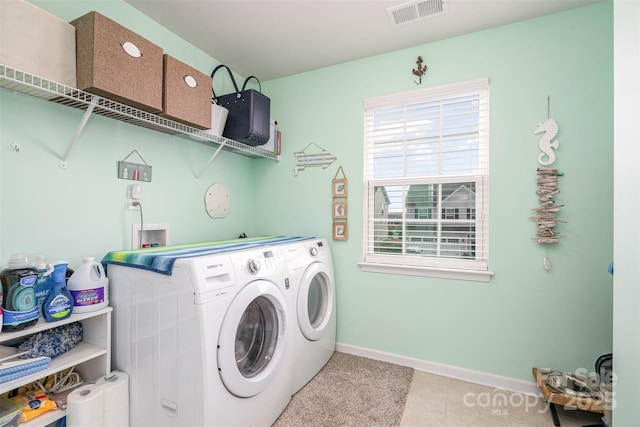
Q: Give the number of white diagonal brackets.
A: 2